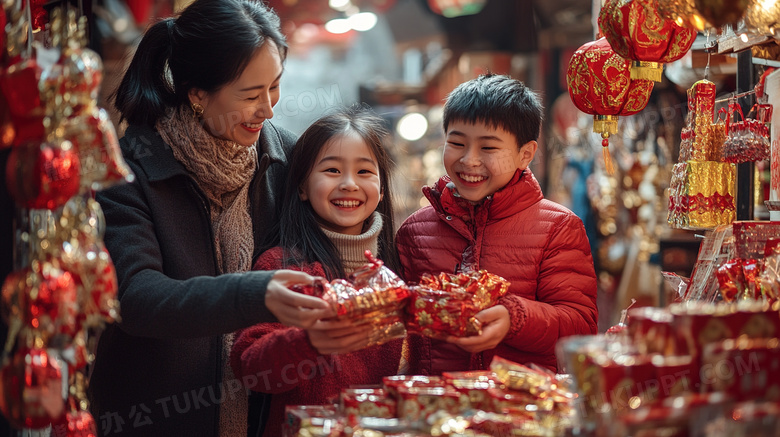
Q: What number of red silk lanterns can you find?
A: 2